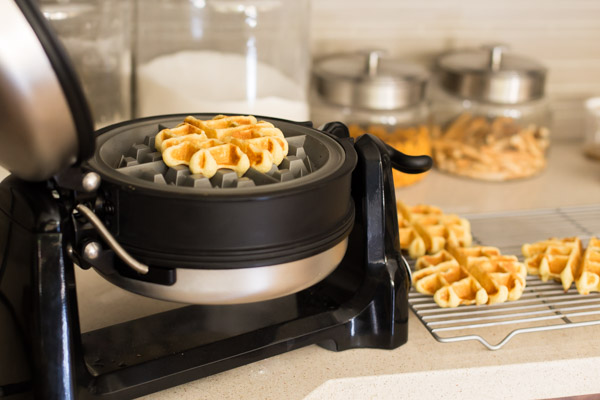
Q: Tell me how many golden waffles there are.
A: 4